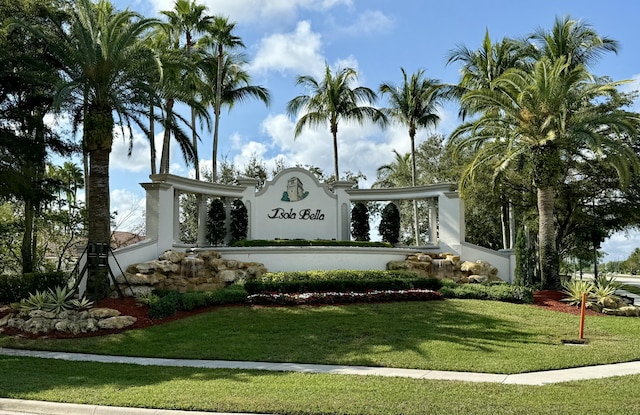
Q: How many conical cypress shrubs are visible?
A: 4